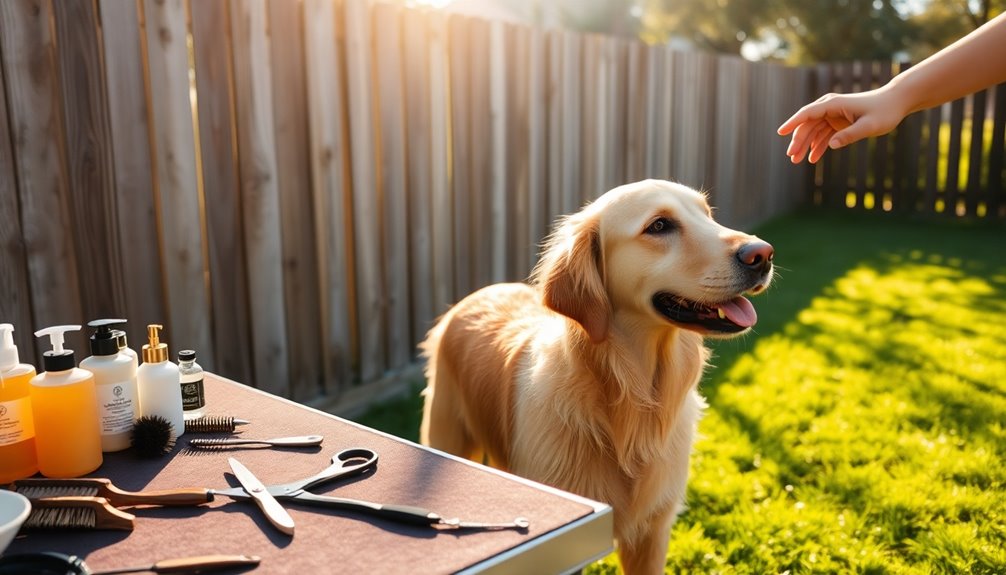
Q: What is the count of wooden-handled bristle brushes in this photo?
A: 2